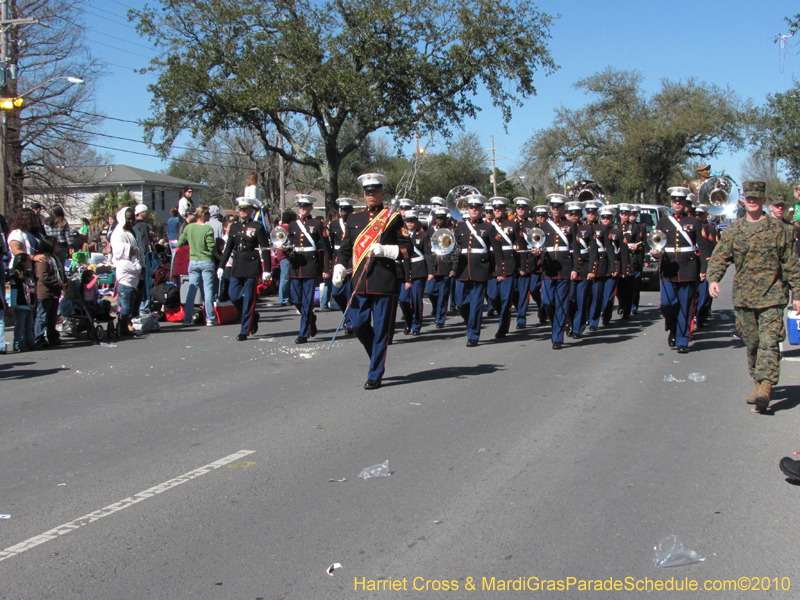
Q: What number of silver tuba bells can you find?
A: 3